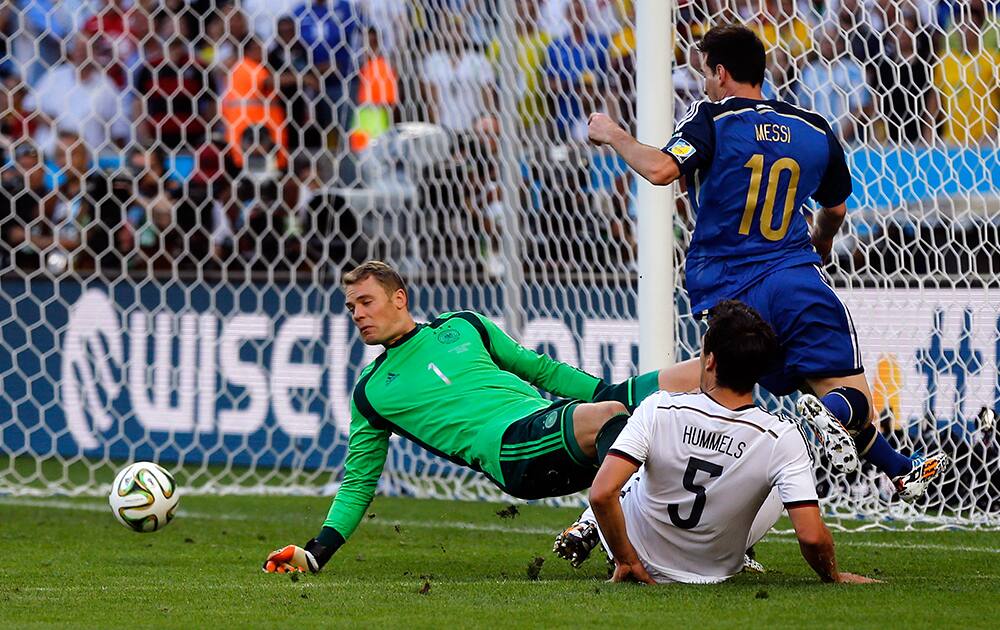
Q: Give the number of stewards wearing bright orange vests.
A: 2